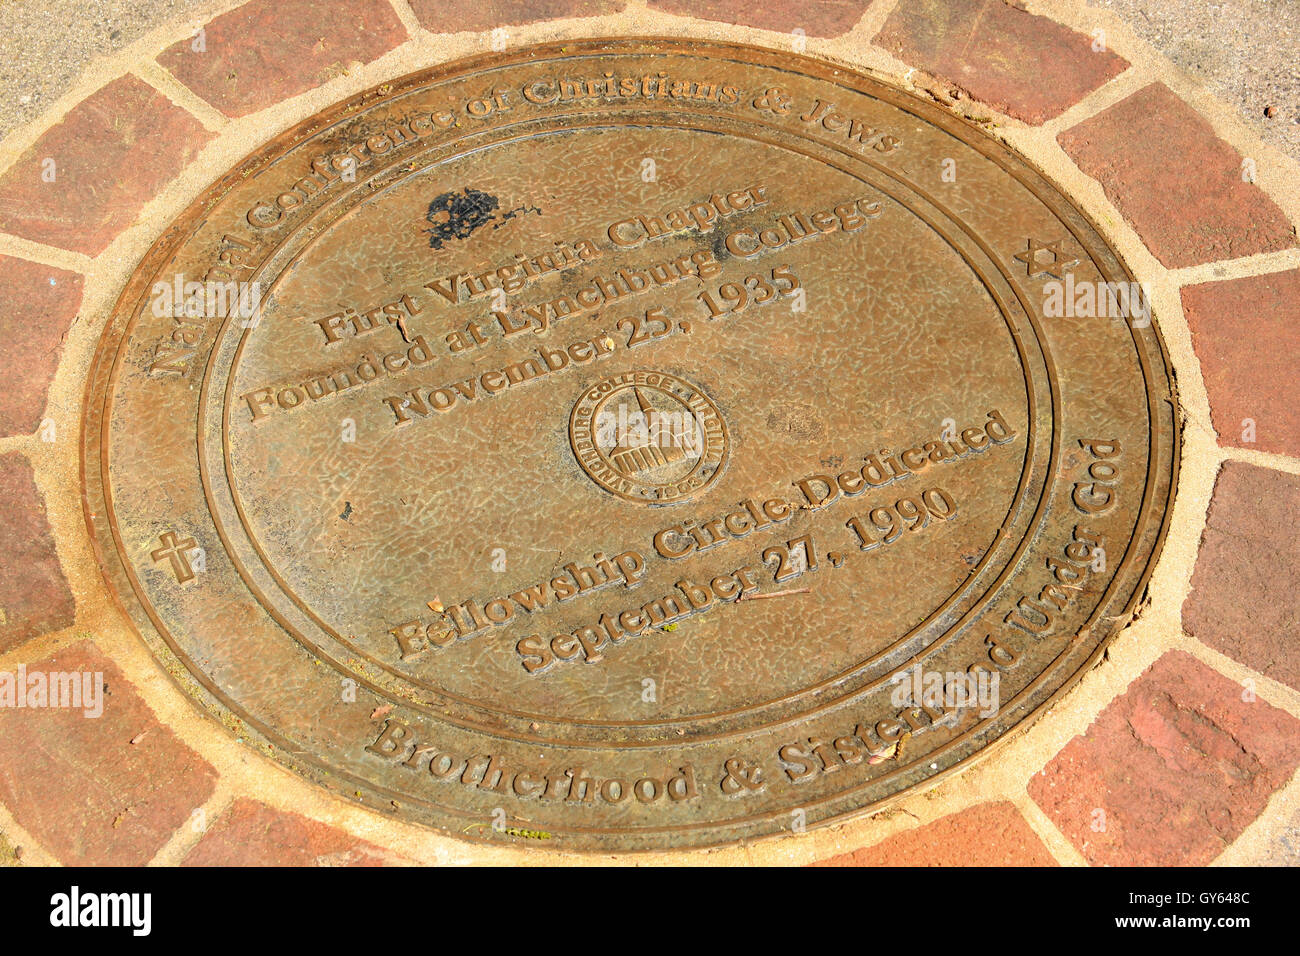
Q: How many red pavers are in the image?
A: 14